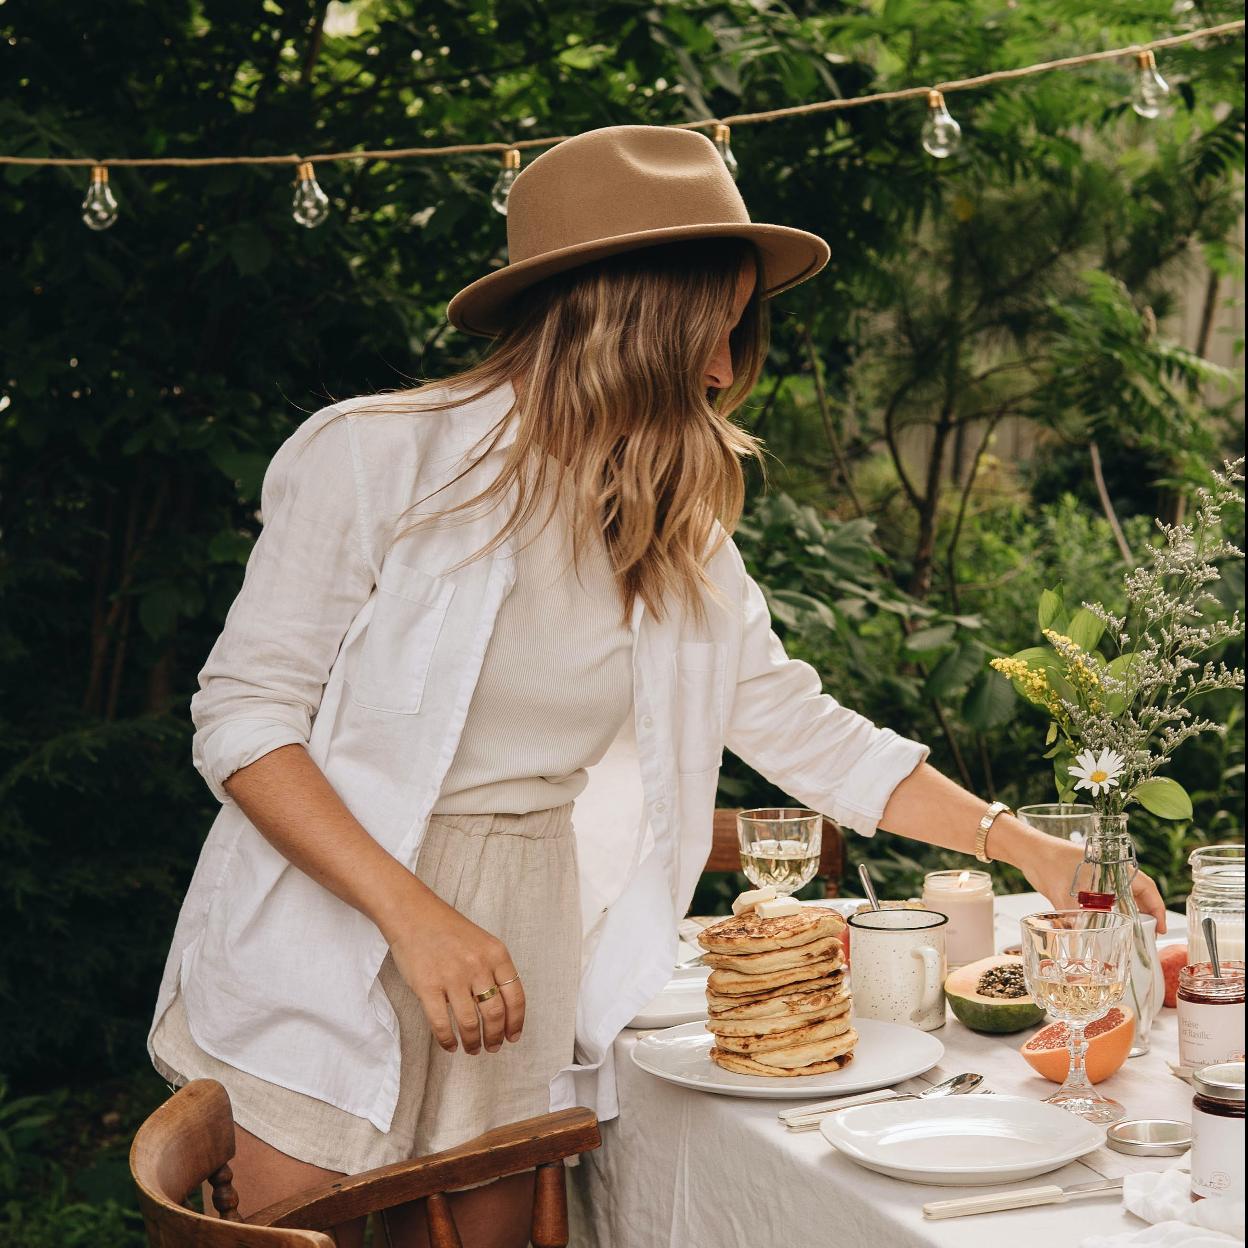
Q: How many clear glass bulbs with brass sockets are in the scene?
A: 6